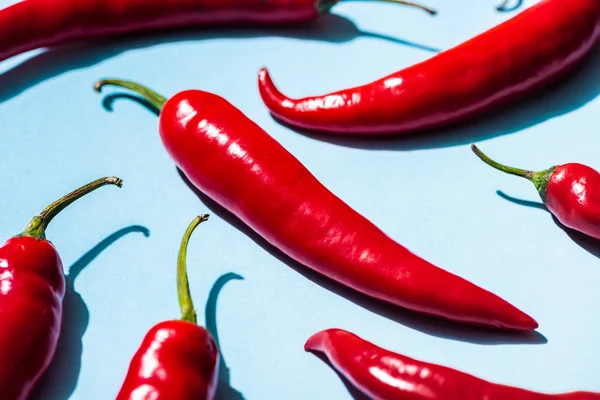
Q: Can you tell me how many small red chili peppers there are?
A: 7